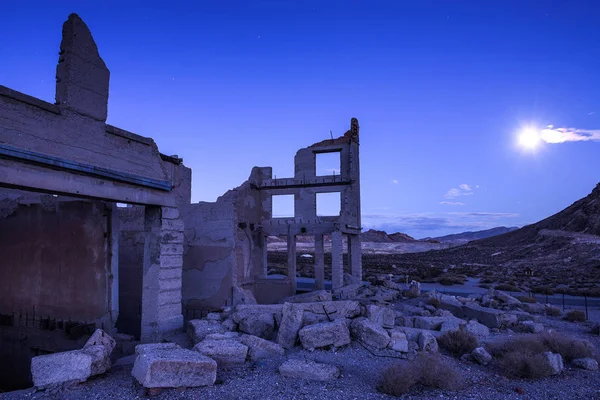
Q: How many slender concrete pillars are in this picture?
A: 4